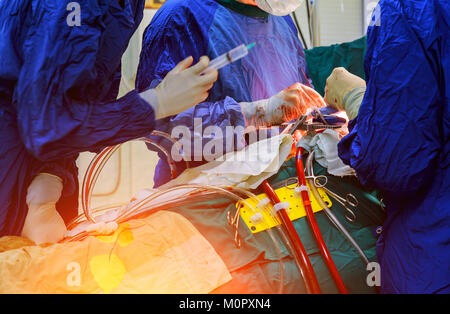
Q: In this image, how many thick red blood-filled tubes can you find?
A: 2